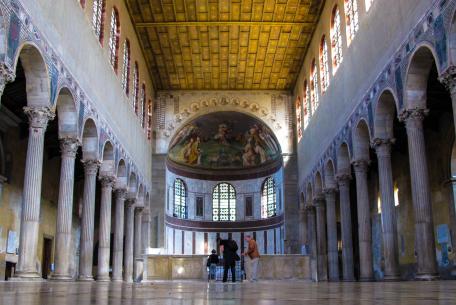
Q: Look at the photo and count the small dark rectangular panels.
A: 2